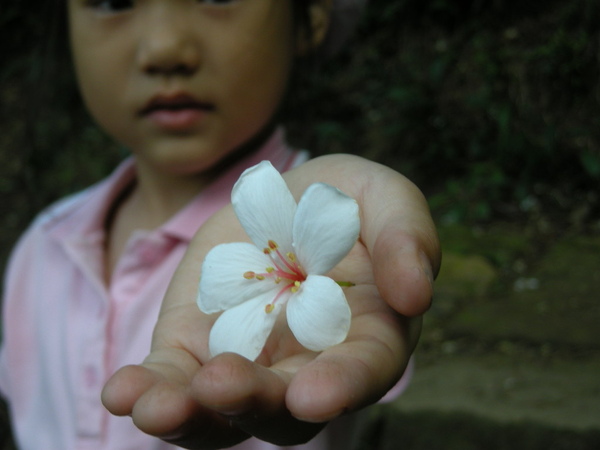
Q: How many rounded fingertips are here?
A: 5